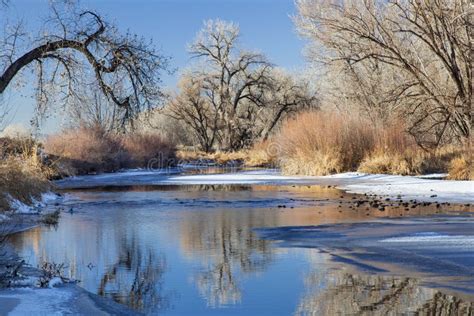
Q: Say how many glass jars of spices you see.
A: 0